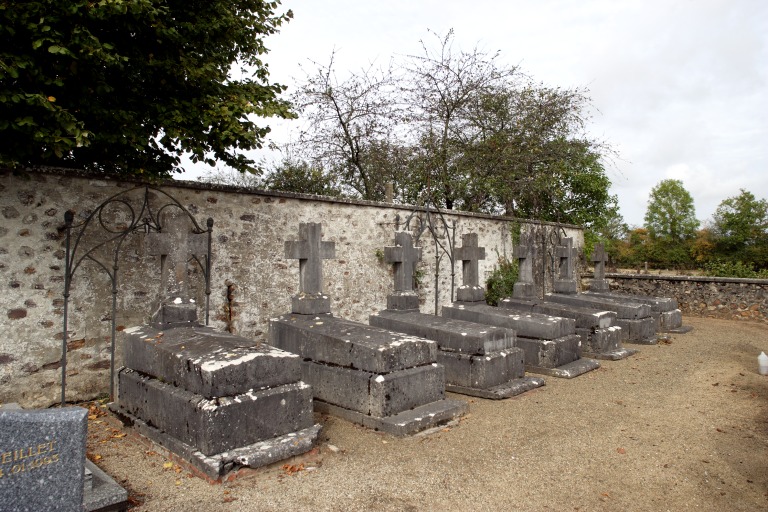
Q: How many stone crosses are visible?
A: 7